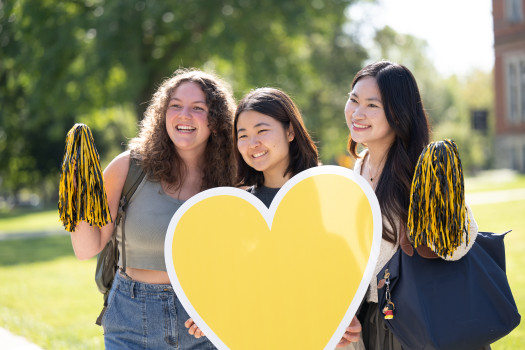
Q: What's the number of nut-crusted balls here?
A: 0